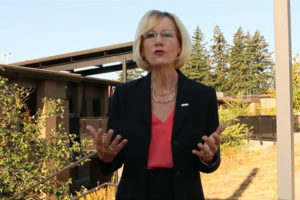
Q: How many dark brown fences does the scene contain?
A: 1